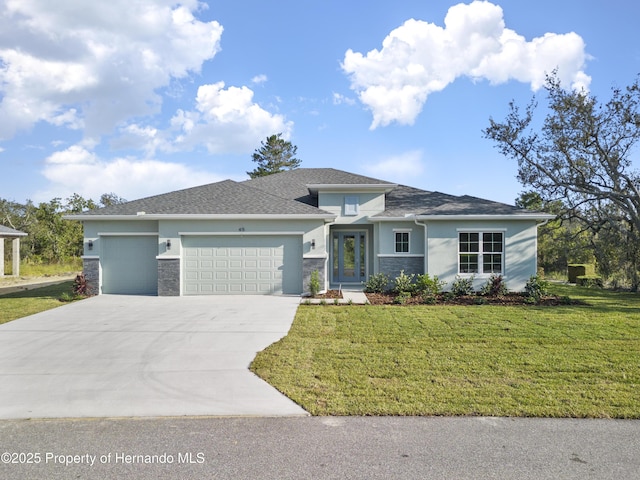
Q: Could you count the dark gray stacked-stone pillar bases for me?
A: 3